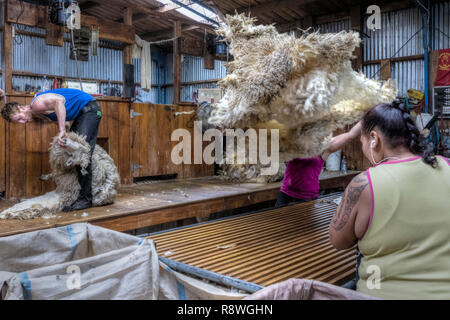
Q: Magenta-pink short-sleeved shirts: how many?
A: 1